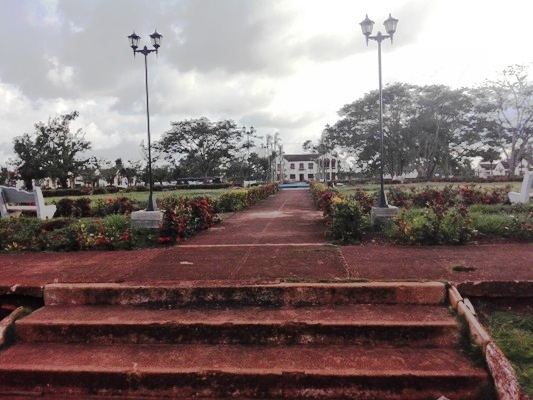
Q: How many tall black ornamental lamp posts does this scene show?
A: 2